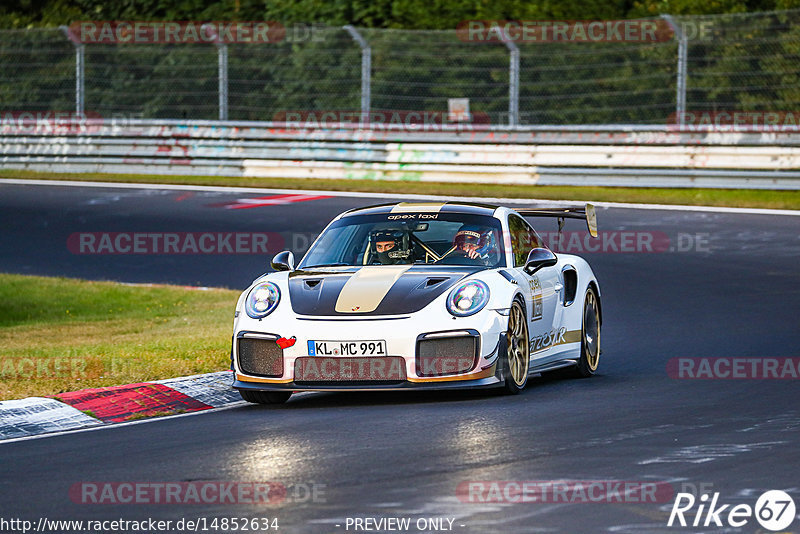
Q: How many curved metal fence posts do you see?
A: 5